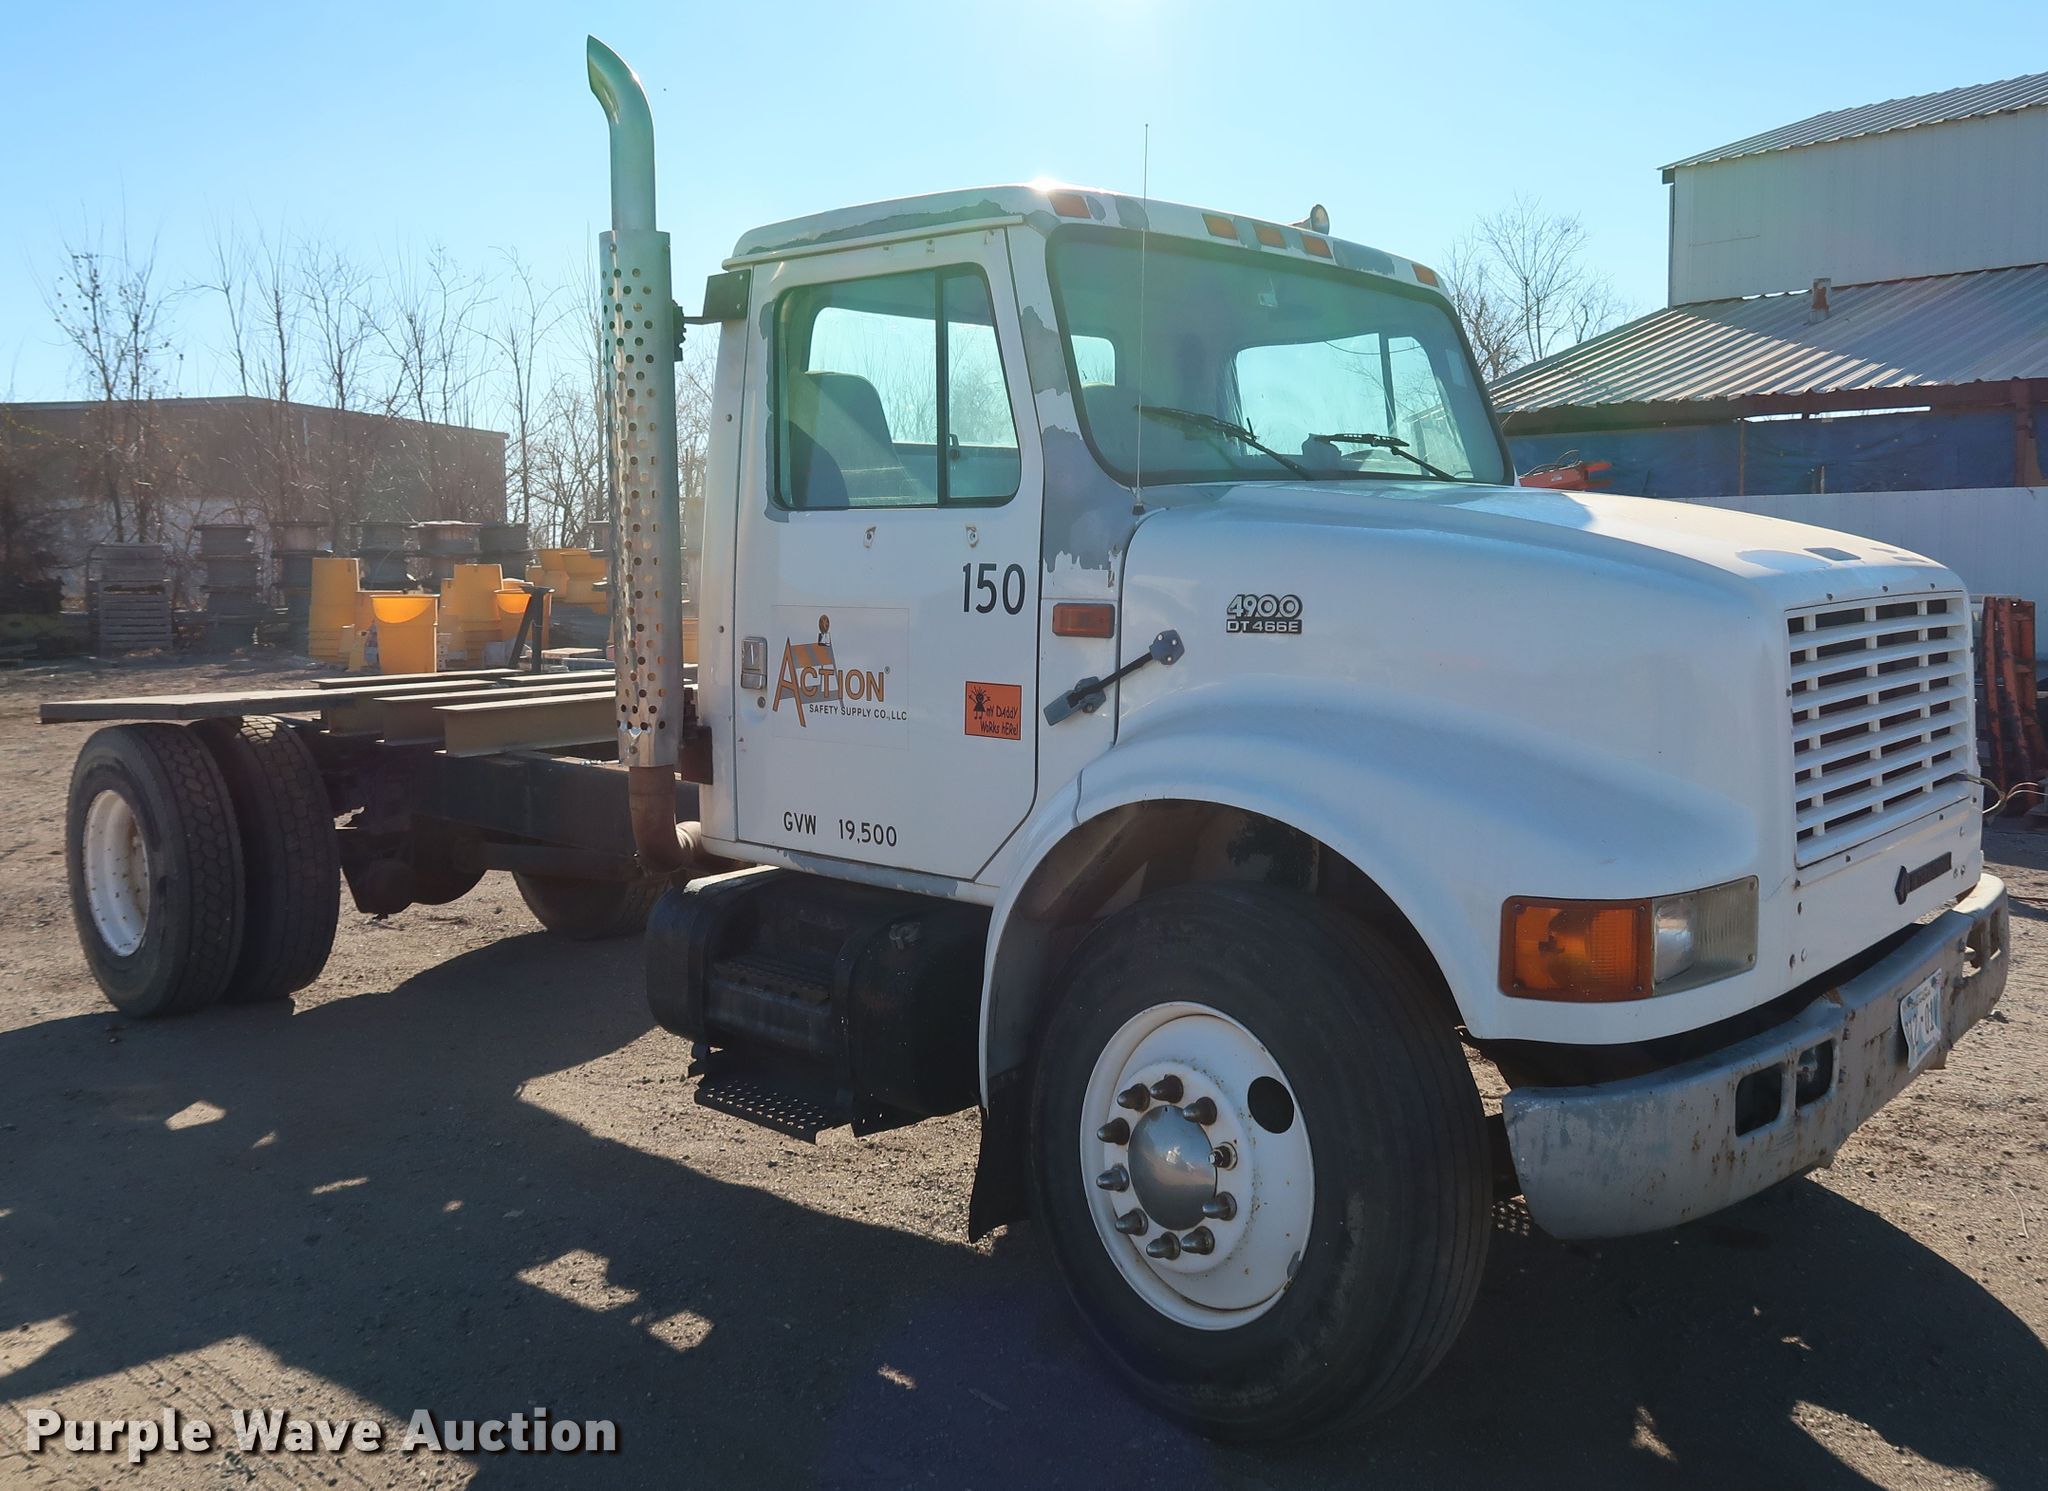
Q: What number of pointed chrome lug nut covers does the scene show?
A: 9